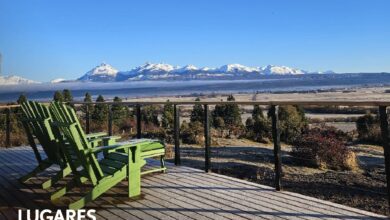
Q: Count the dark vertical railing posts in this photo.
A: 8